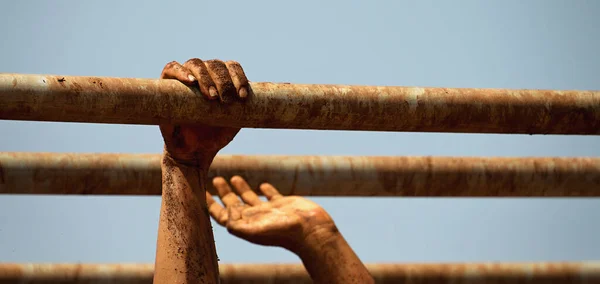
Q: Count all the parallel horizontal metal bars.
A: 3